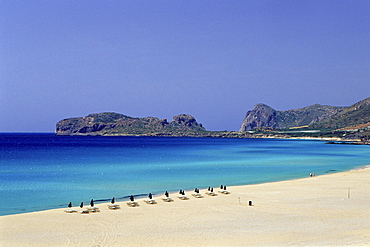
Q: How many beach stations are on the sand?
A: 11